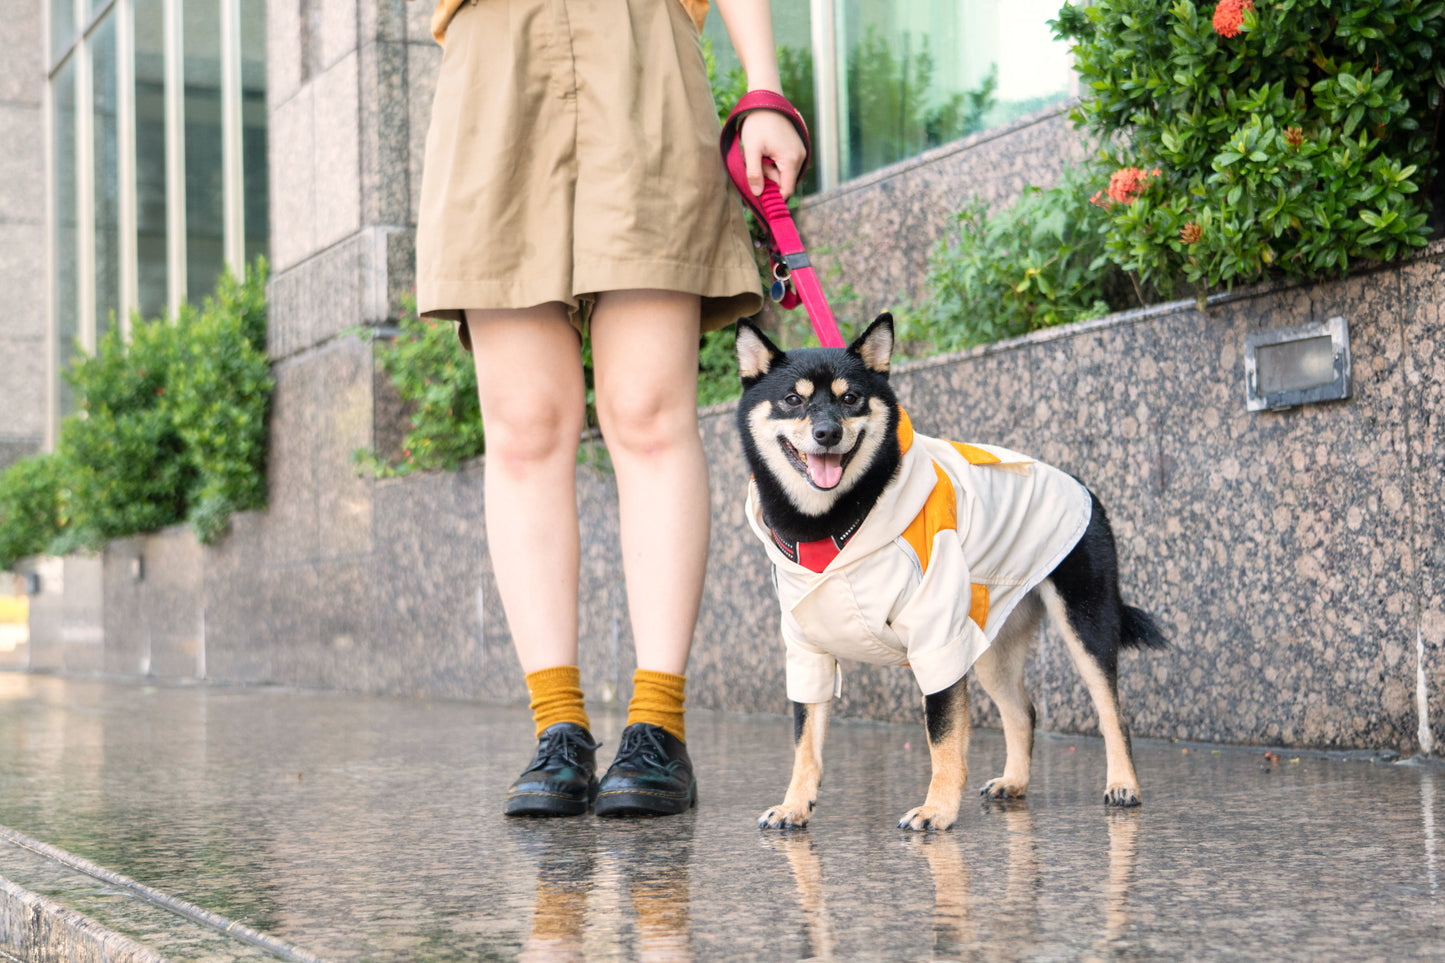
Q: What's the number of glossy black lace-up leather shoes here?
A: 2